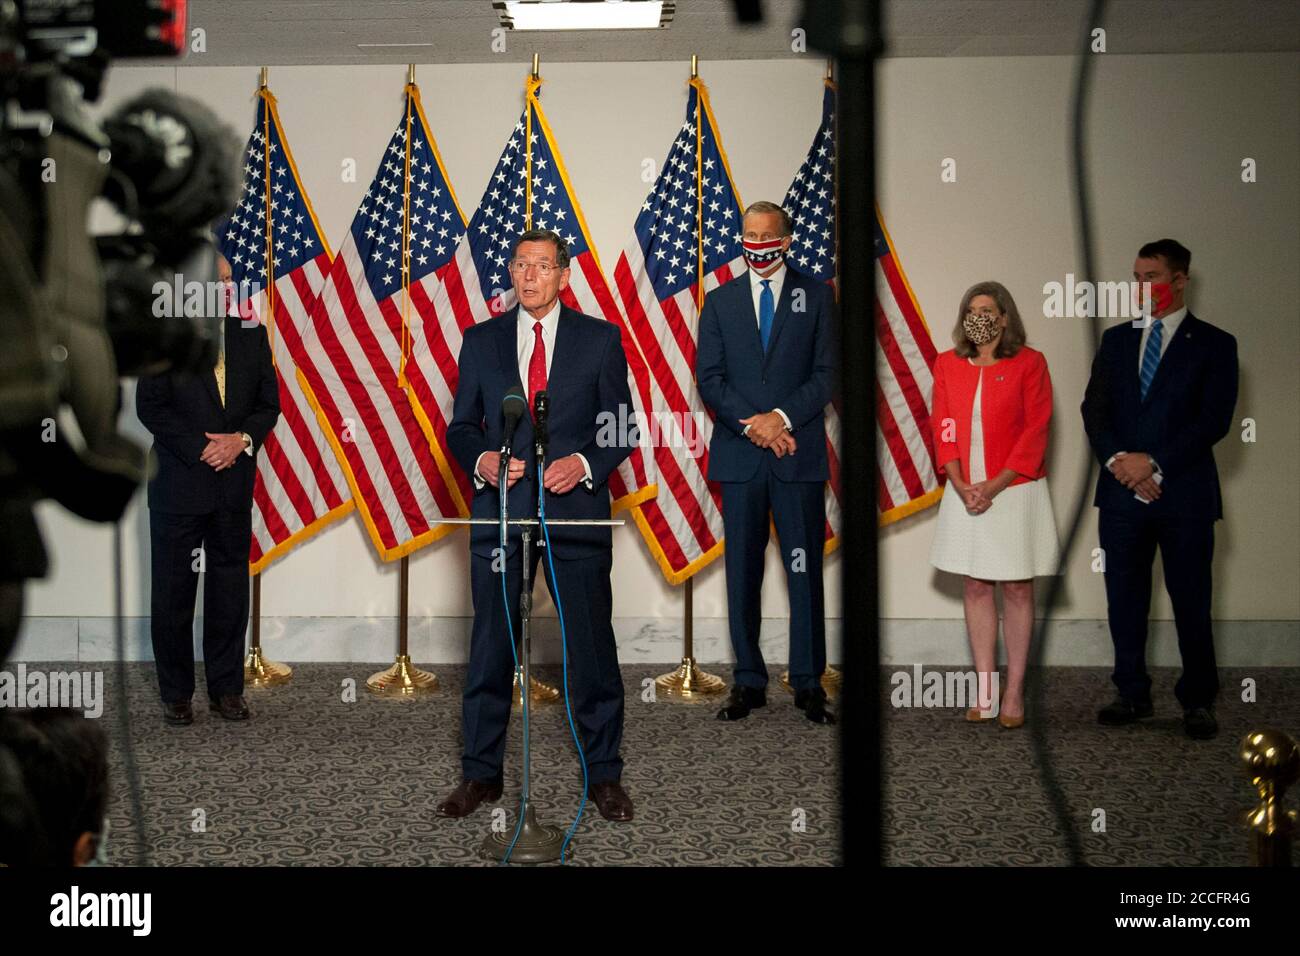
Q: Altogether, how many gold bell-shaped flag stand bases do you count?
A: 5